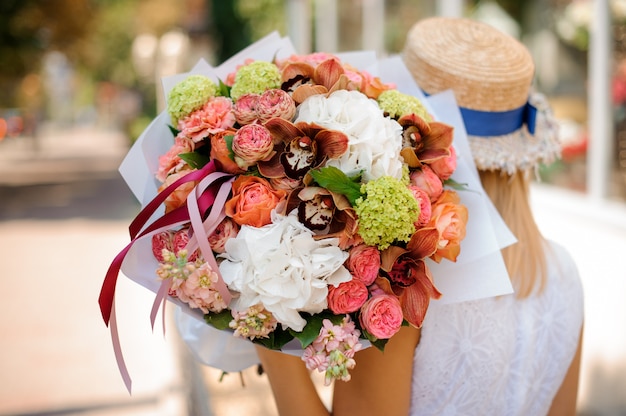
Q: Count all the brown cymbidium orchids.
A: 5